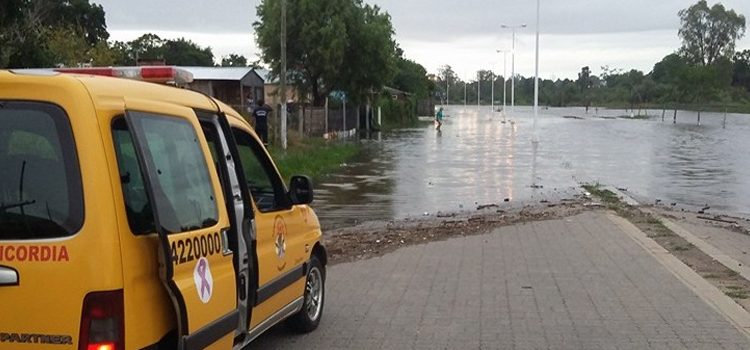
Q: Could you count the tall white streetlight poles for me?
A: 7